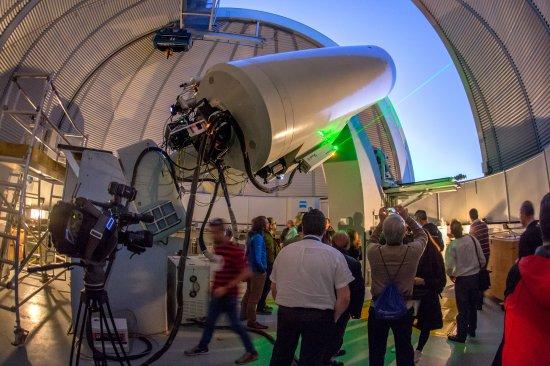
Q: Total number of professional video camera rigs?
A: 1